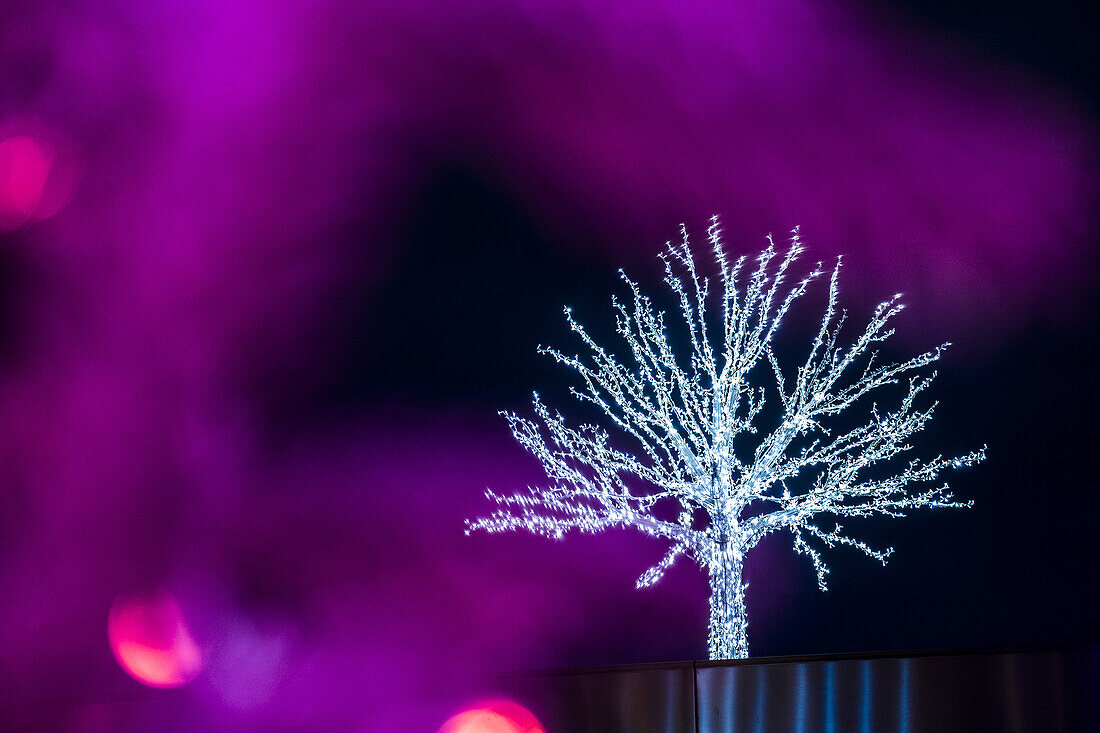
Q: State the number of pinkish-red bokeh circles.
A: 3